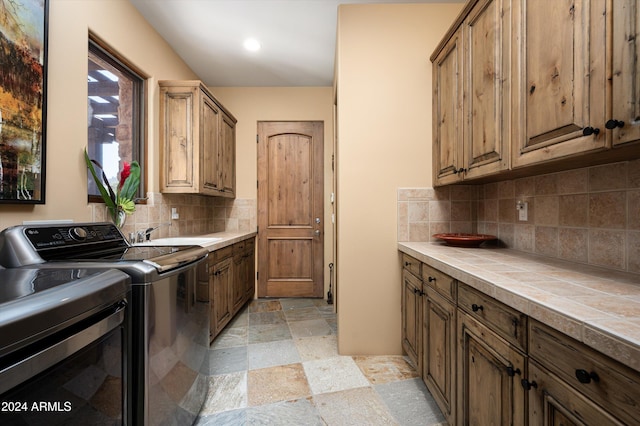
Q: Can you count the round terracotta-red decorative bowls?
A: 1